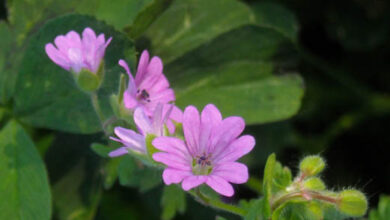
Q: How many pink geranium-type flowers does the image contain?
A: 4